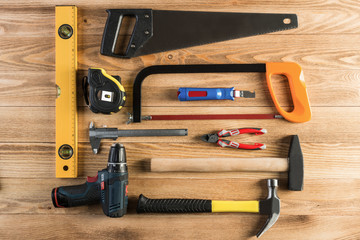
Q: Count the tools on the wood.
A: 10